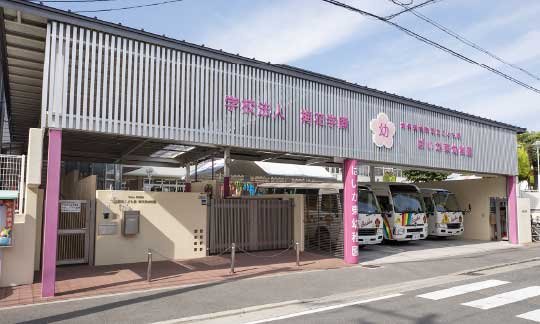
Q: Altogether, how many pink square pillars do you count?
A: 2